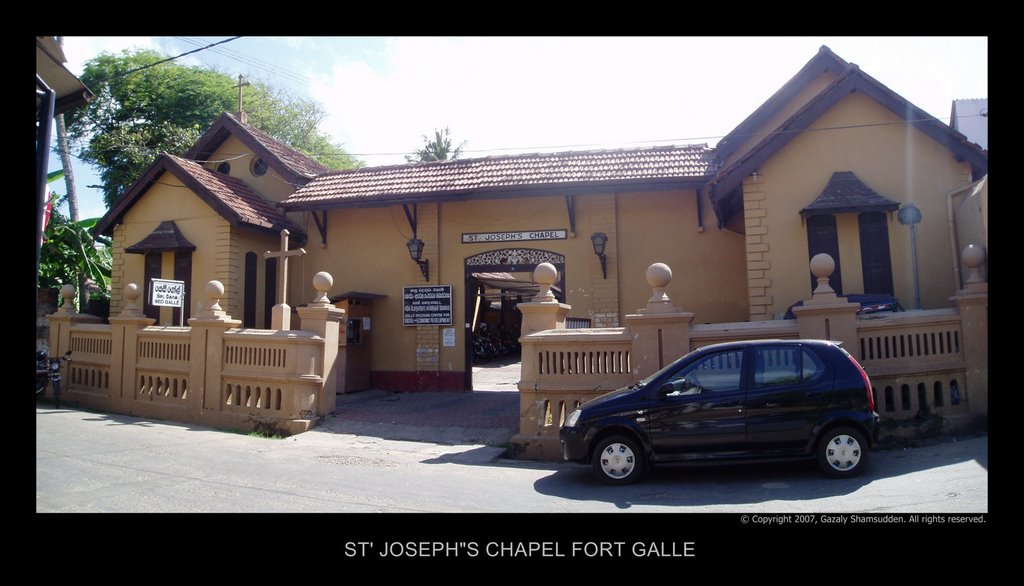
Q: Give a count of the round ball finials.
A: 8